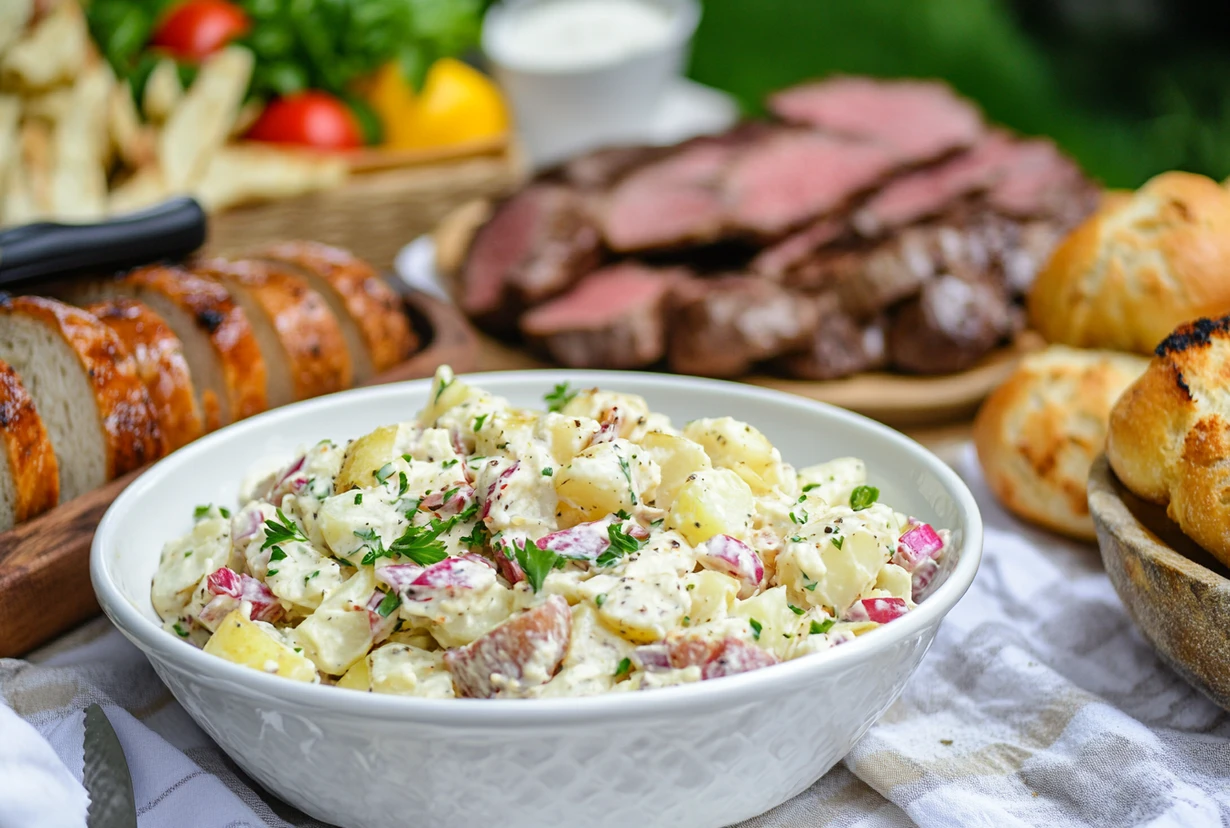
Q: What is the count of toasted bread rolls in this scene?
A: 3